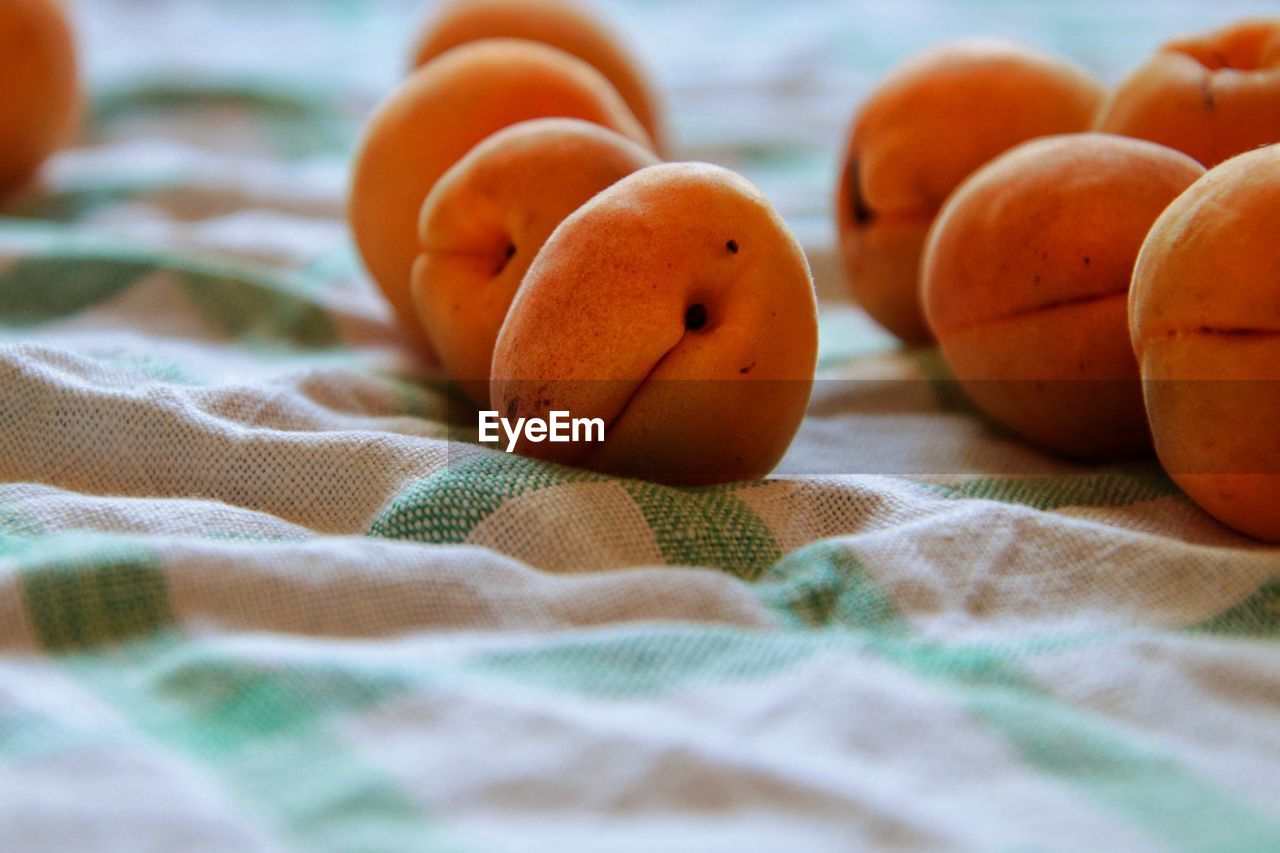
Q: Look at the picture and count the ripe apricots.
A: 9